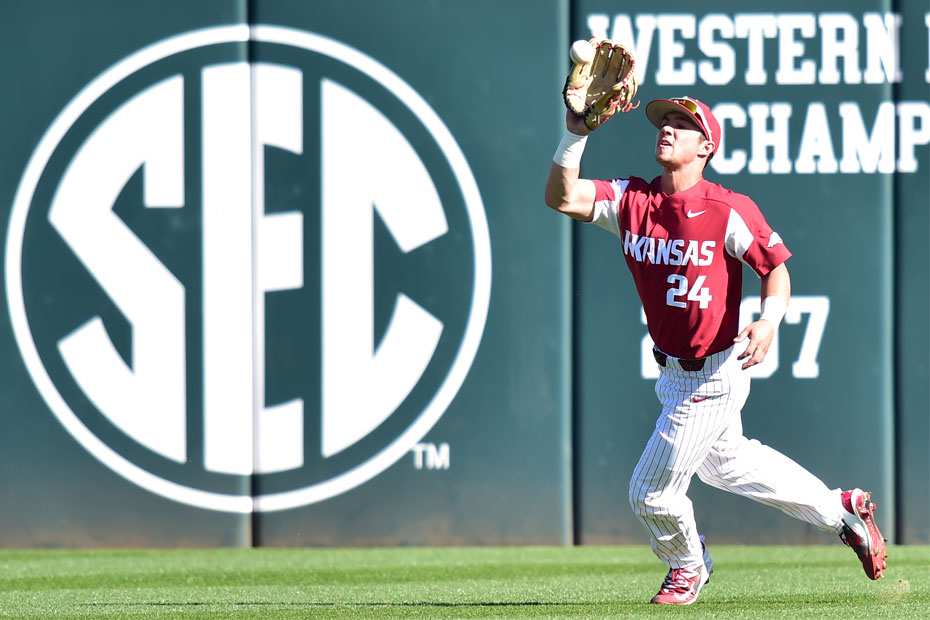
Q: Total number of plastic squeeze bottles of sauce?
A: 0